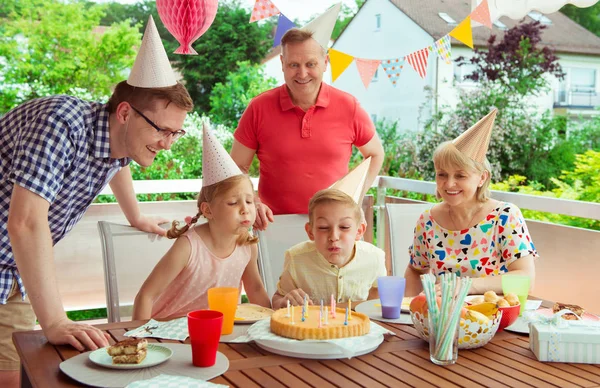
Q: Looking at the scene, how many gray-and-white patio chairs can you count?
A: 3